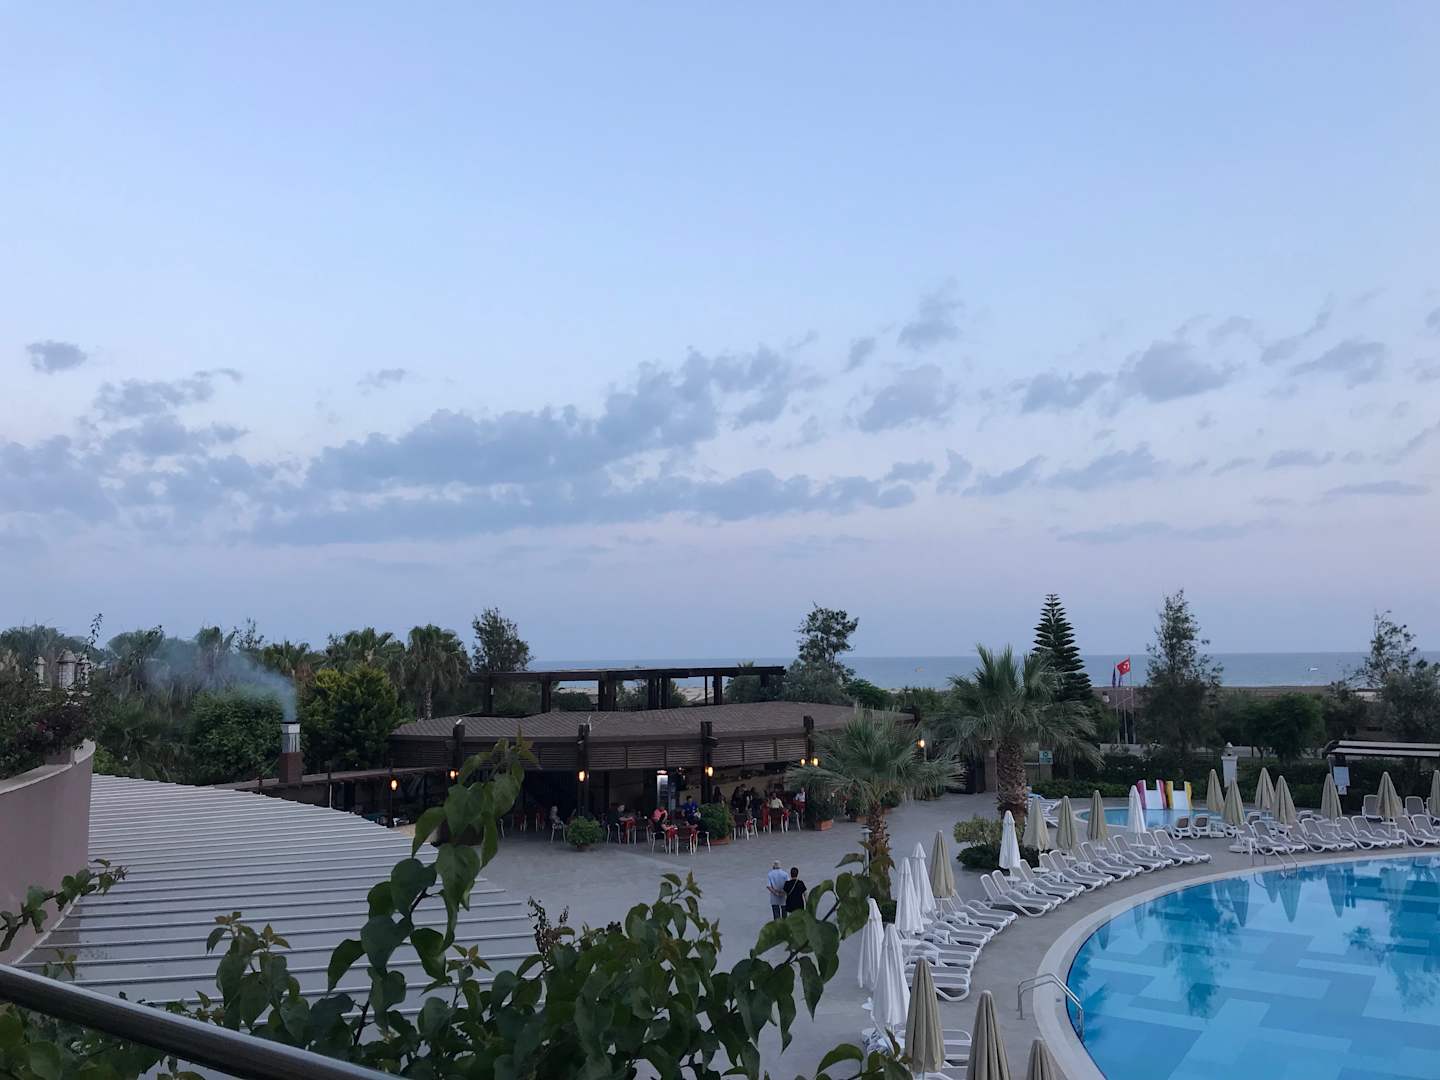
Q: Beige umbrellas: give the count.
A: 14